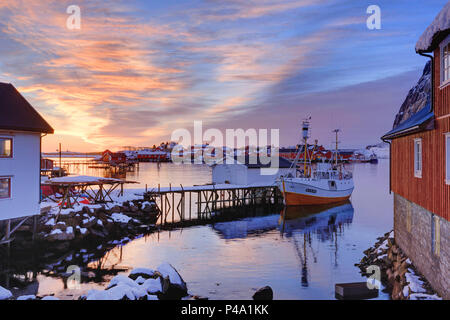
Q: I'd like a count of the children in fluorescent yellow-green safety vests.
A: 0